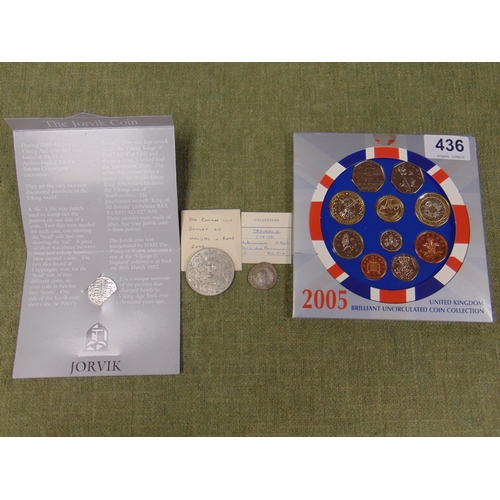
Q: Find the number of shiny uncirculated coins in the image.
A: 10